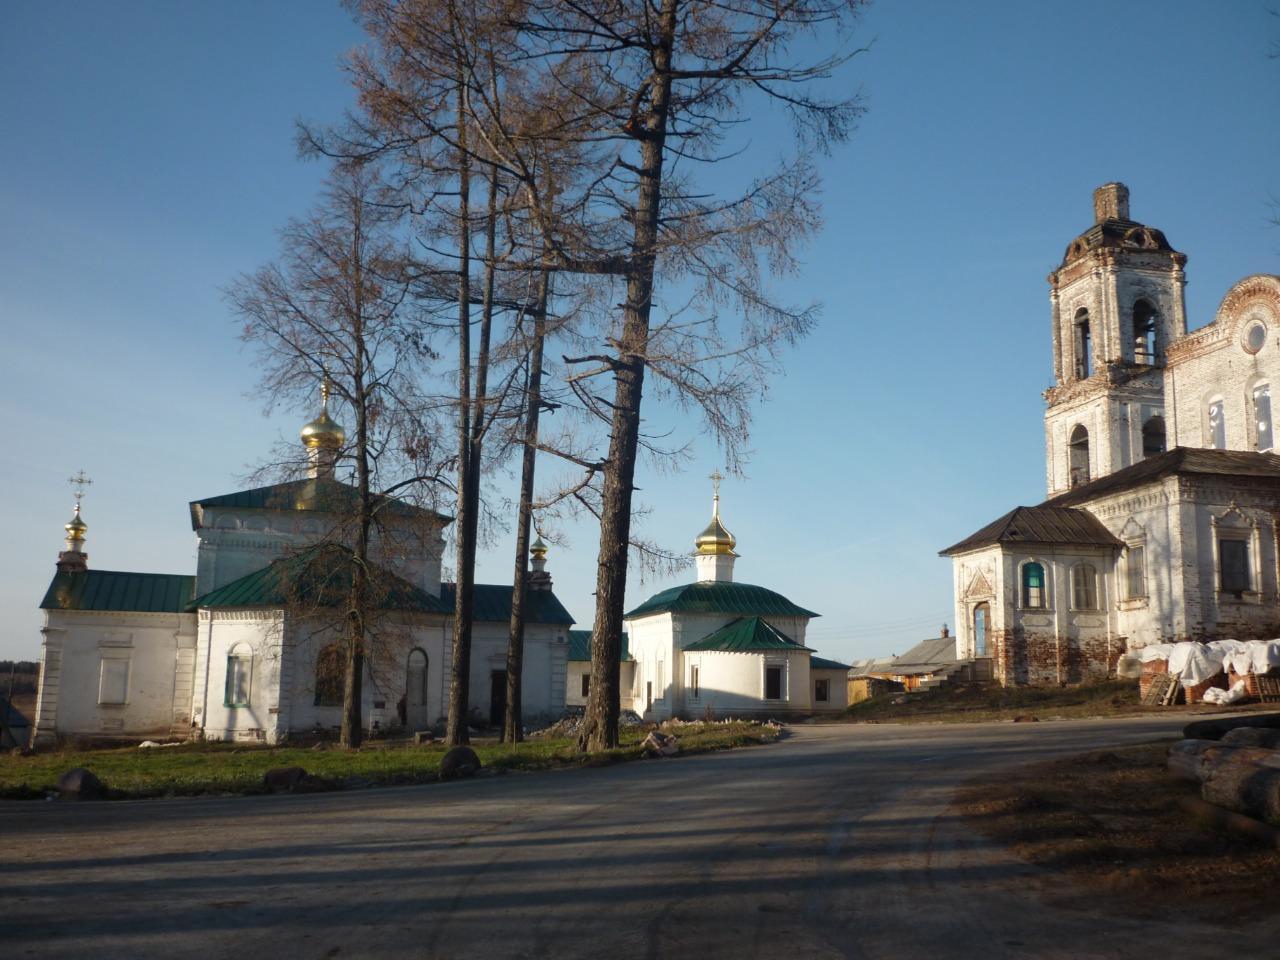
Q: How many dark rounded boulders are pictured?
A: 3